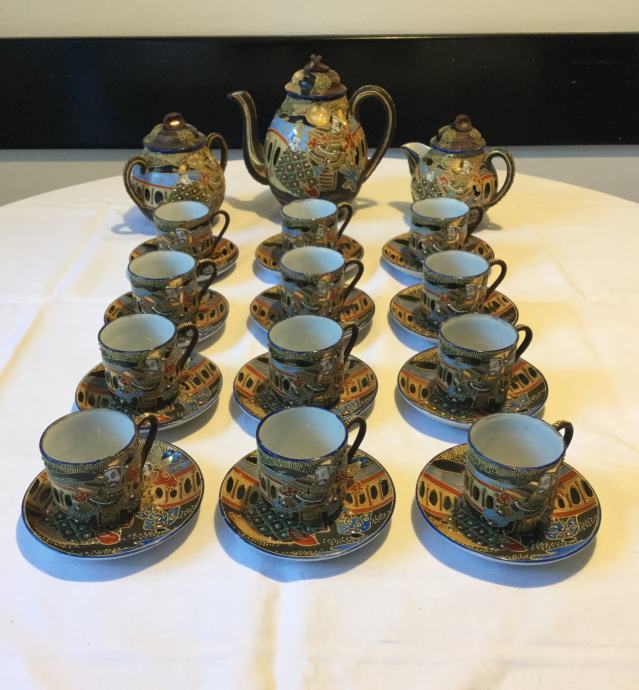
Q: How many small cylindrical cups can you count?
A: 12